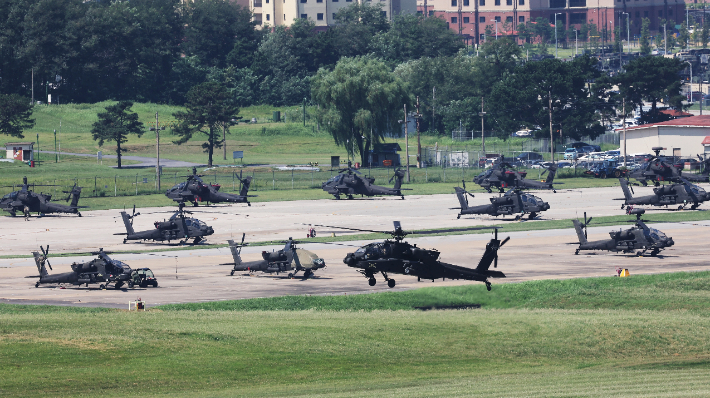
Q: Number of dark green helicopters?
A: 12